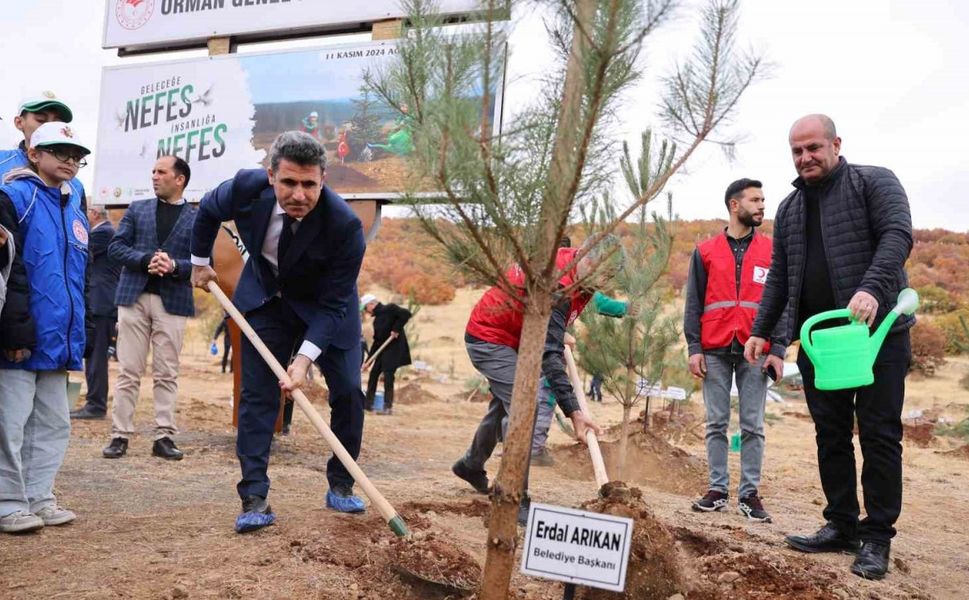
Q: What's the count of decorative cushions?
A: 0